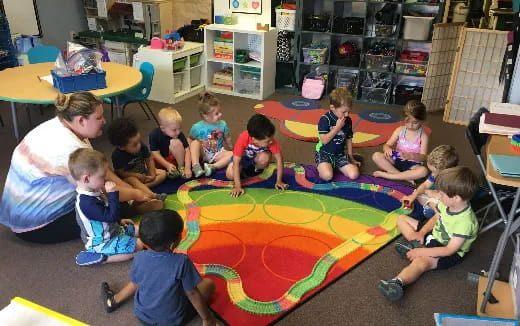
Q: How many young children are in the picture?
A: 10